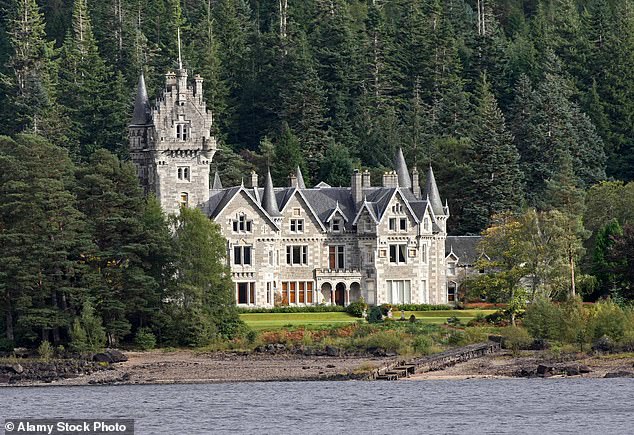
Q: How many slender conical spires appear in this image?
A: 6